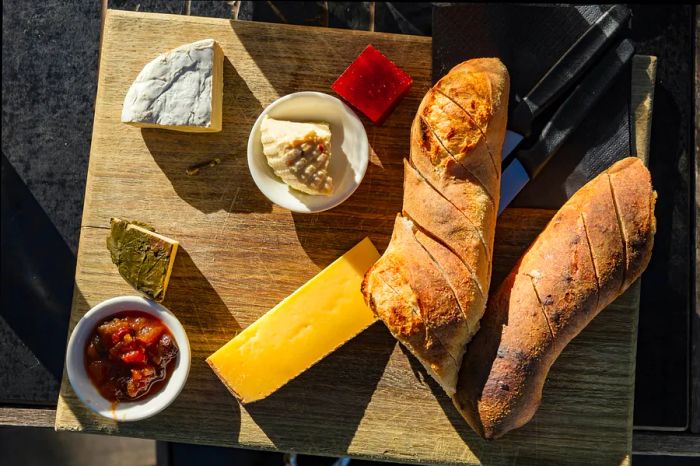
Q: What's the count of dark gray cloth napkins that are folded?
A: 1